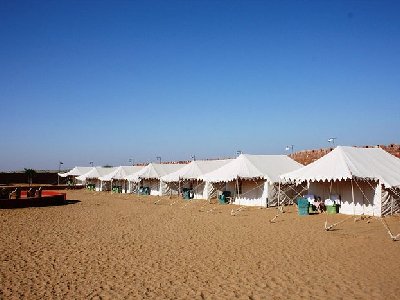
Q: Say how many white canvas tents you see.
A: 7